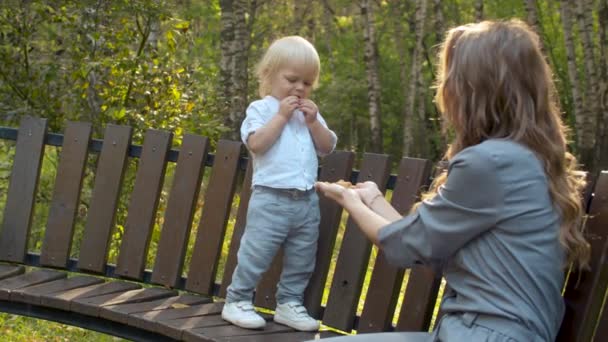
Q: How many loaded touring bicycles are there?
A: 0